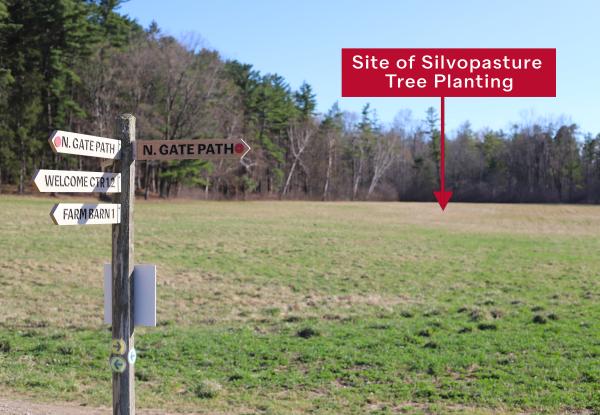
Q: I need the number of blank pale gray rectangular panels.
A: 1